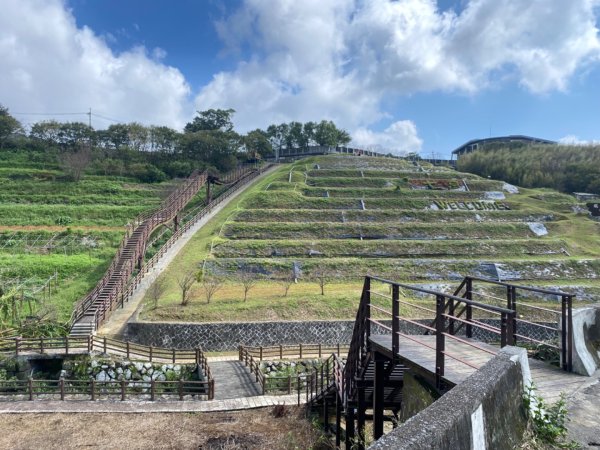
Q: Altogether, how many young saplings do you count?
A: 6